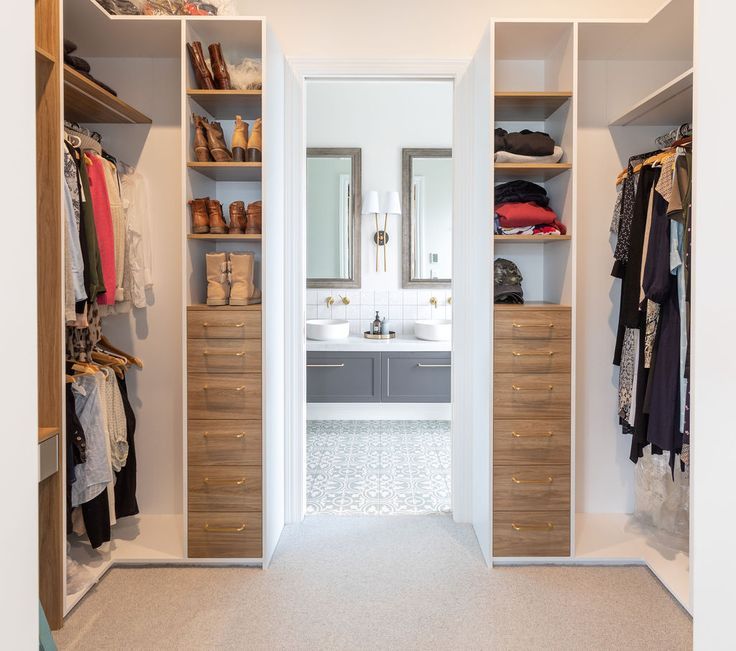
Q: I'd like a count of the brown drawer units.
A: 2